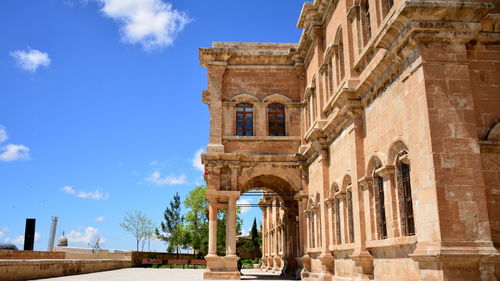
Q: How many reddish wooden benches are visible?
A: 3